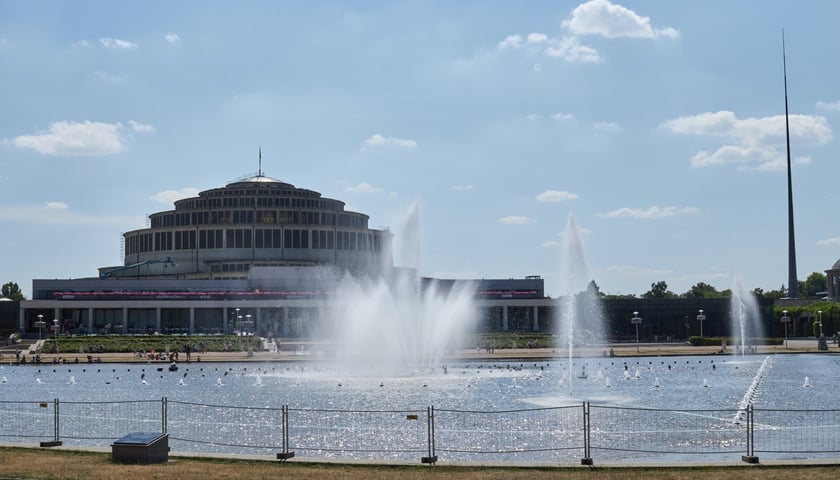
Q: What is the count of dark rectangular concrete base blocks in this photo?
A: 5